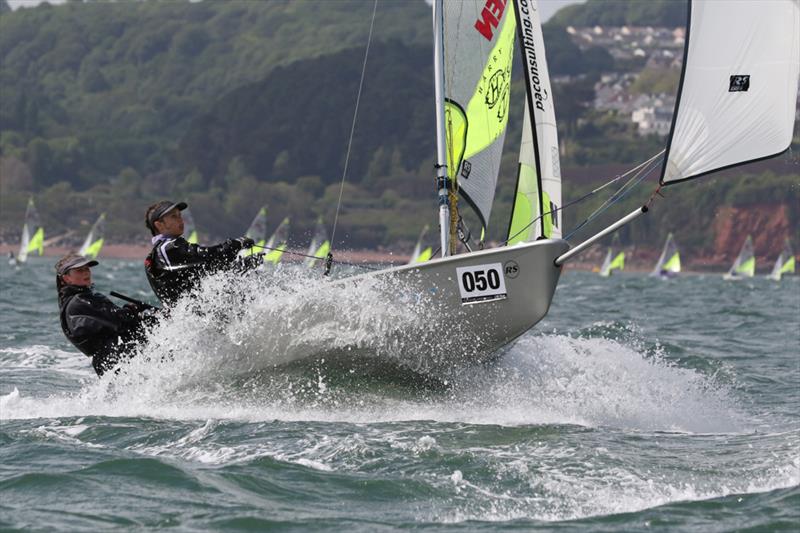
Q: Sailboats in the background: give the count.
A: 11